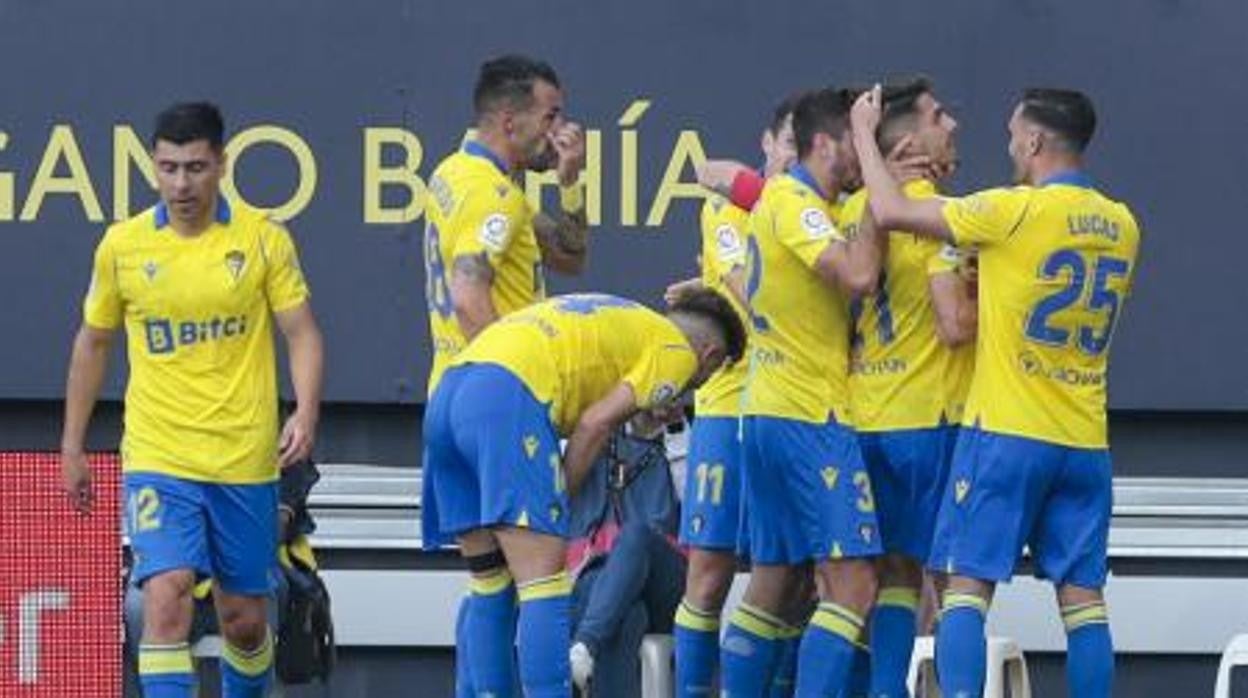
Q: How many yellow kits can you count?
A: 7